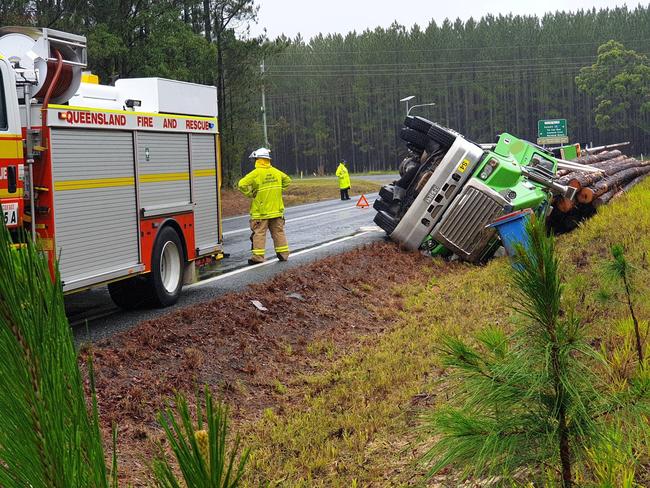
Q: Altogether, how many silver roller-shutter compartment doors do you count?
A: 3